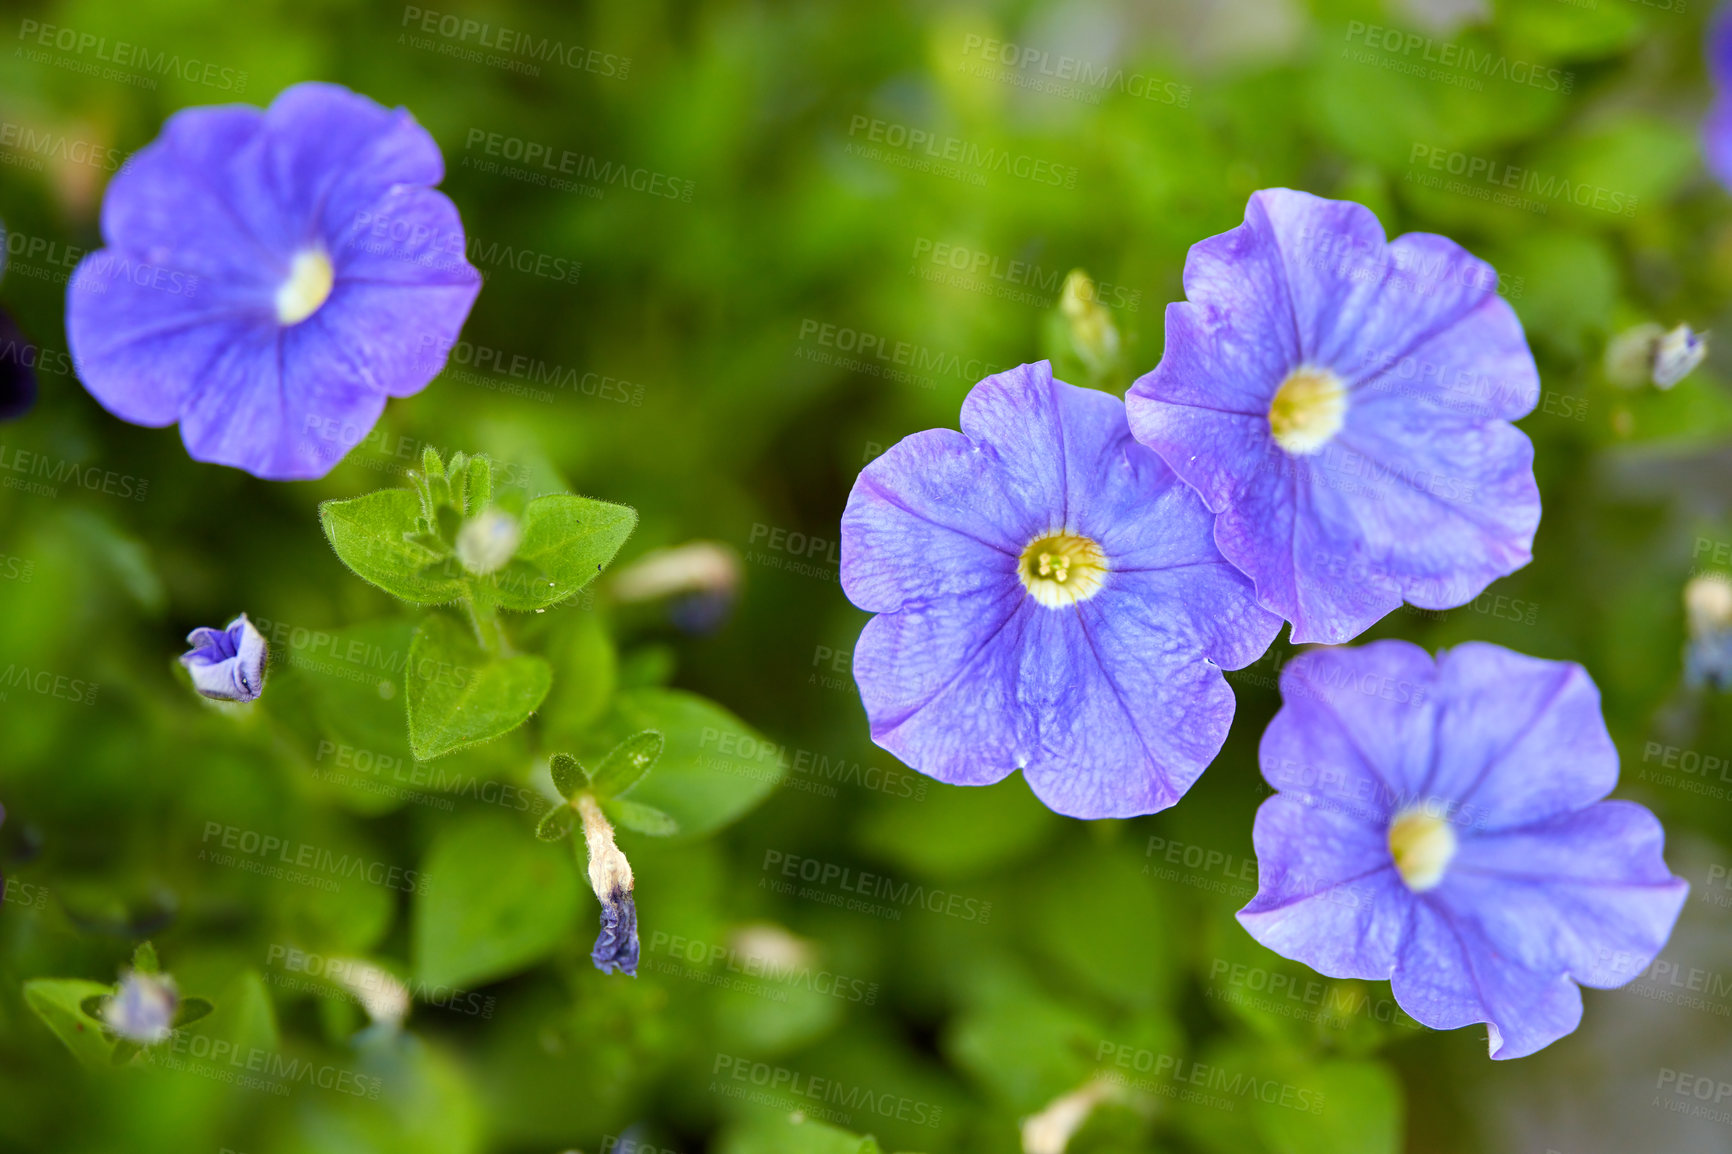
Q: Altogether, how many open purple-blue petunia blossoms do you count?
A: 4